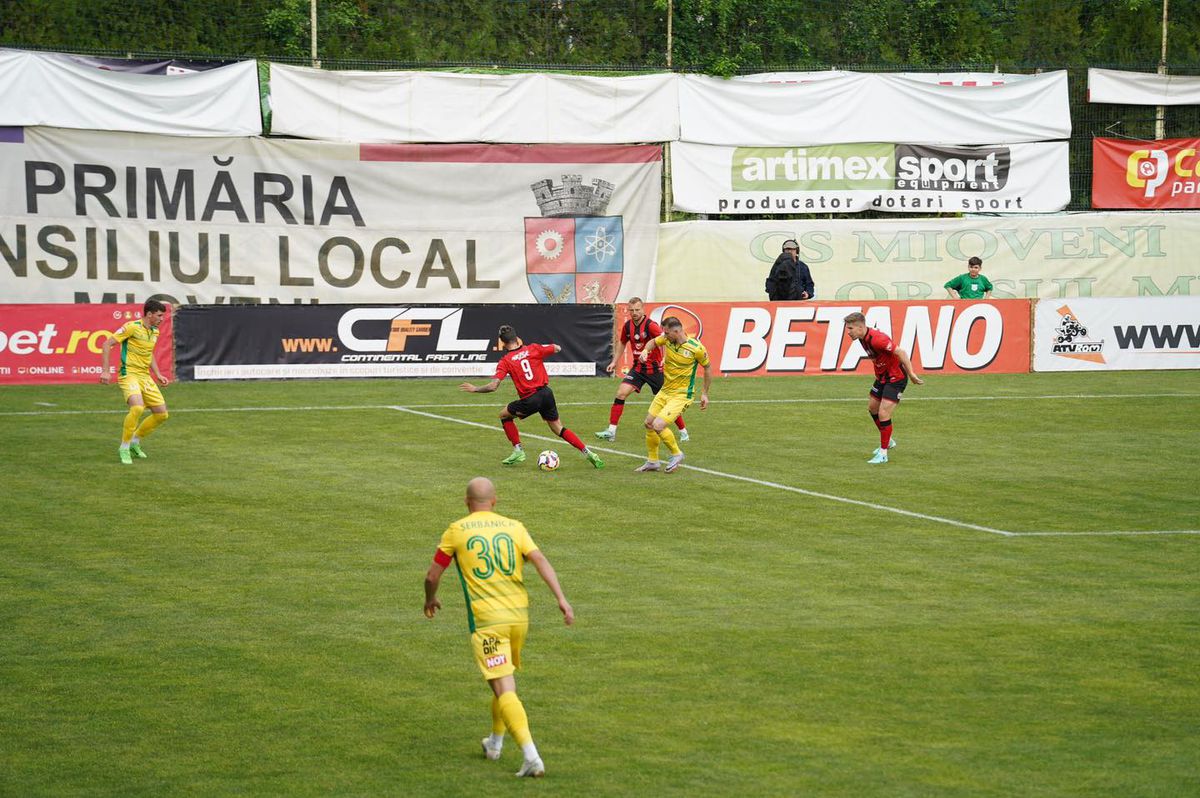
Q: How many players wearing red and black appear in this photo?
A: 3